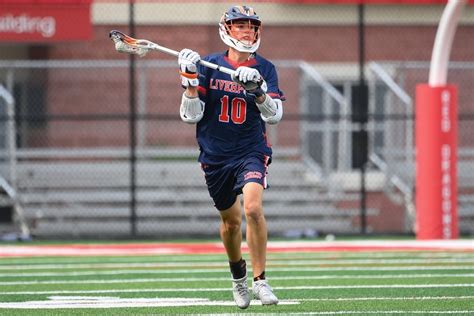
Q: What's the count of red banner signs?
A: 2